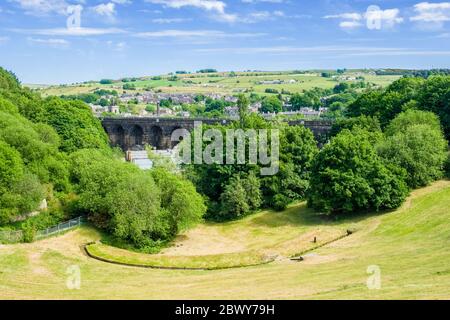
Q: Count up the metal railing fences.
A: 1